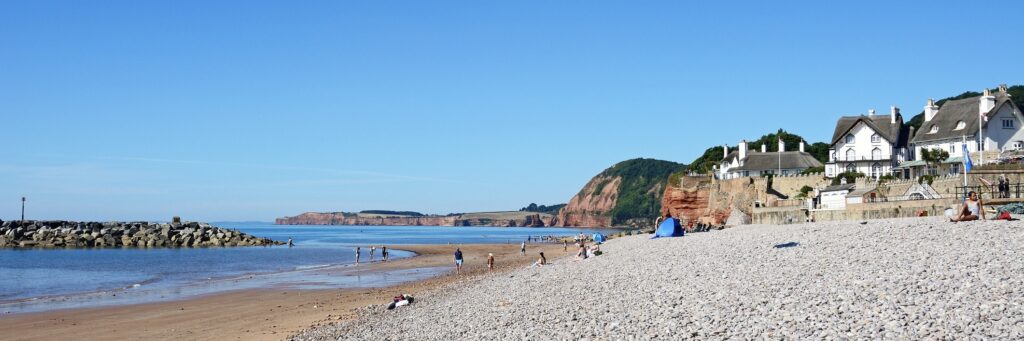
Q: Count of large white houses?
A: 3